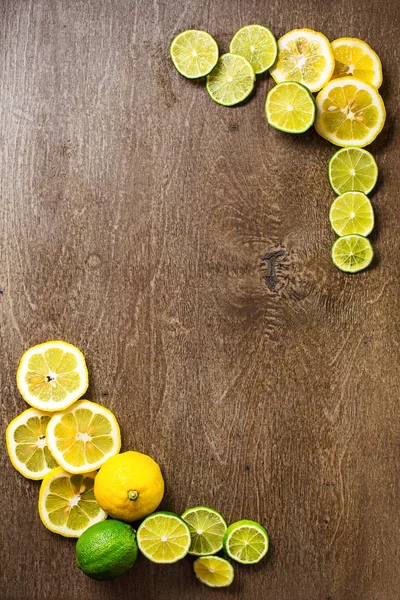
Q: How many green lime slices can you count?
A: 11